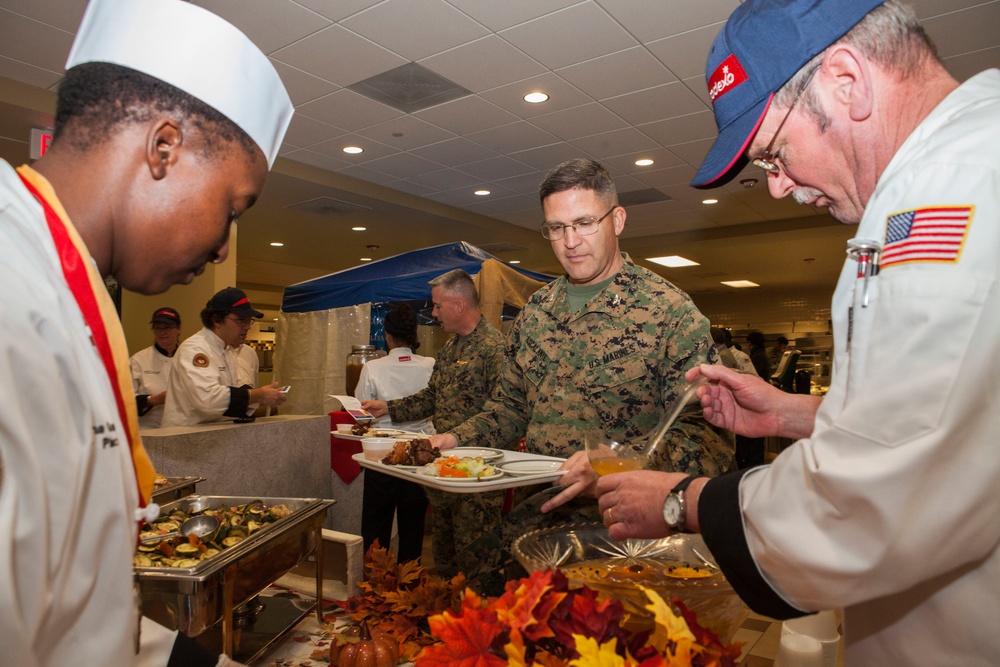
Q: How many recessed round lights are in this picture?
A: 9